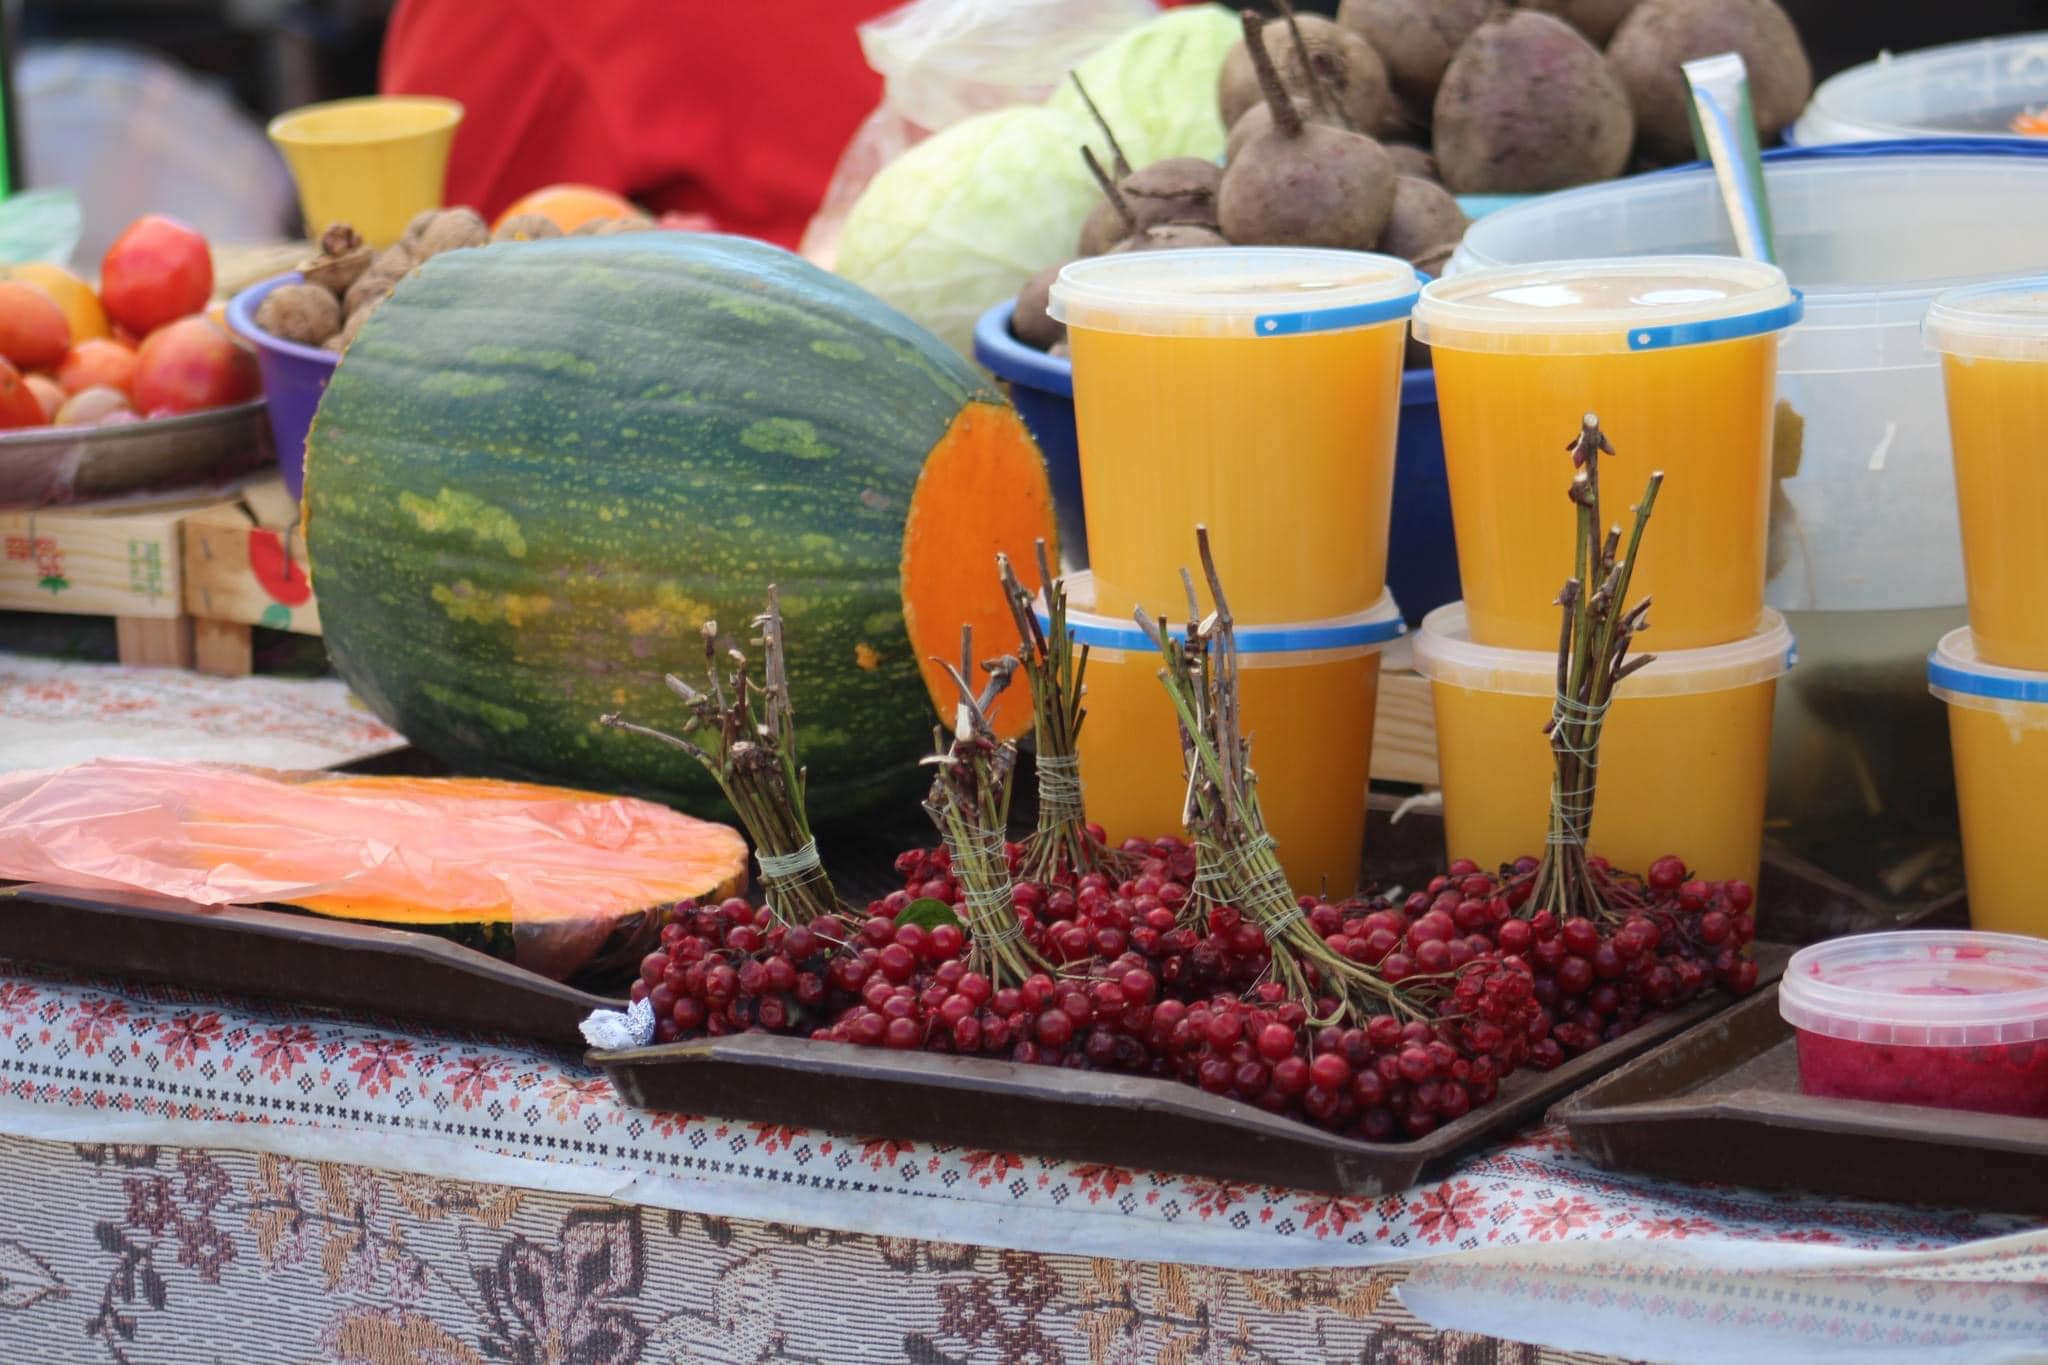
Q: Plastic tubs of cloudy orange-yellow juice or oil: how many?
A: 6